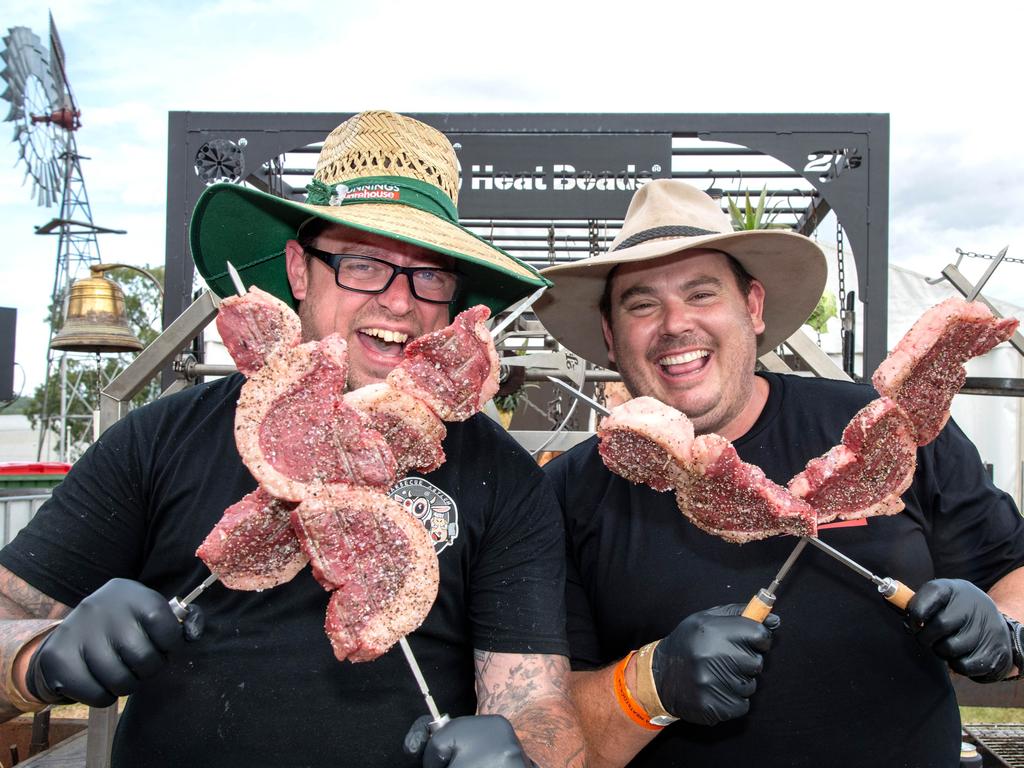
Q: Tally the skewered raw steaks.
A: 10